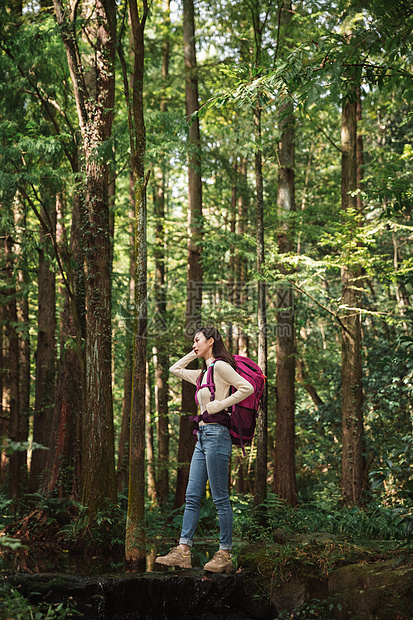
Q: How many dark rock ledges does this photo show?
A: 1